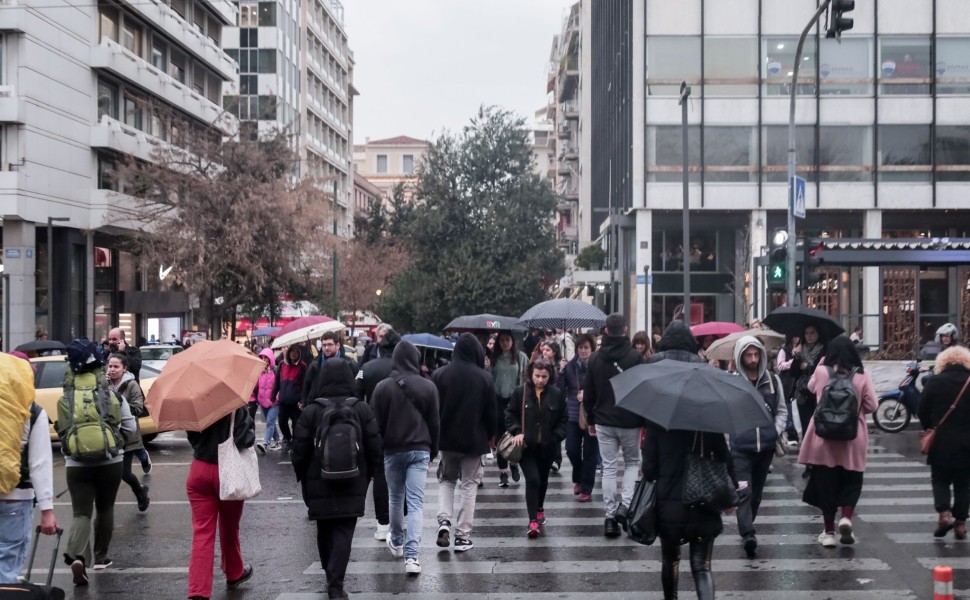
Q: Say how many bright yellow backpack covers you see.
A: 1